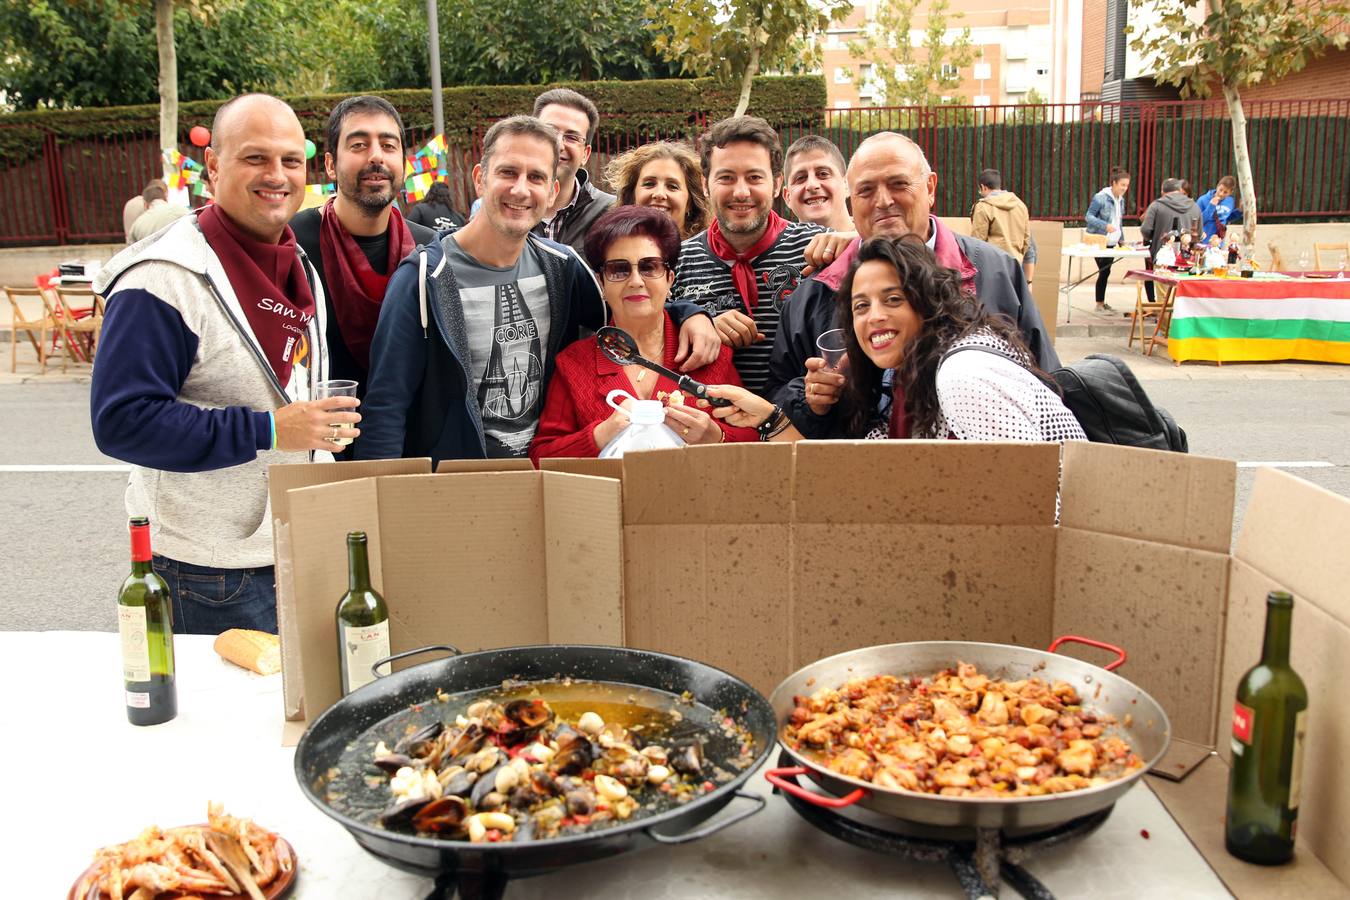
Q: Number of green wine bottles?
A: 3